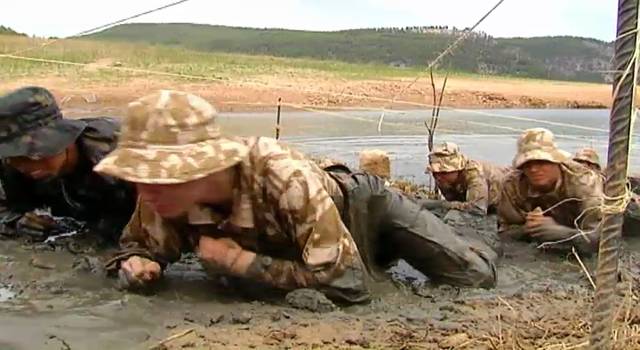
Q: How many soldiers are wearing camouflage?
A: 5